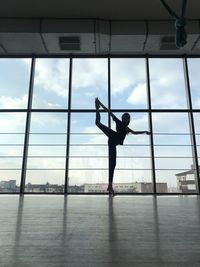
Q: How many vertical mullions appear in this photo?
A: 5